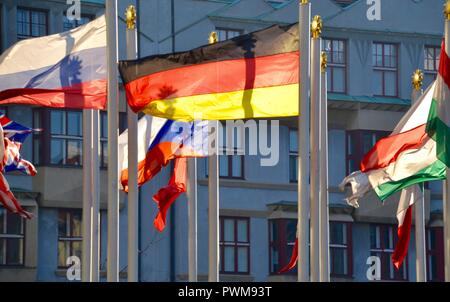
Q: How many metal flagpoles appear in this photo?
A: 11